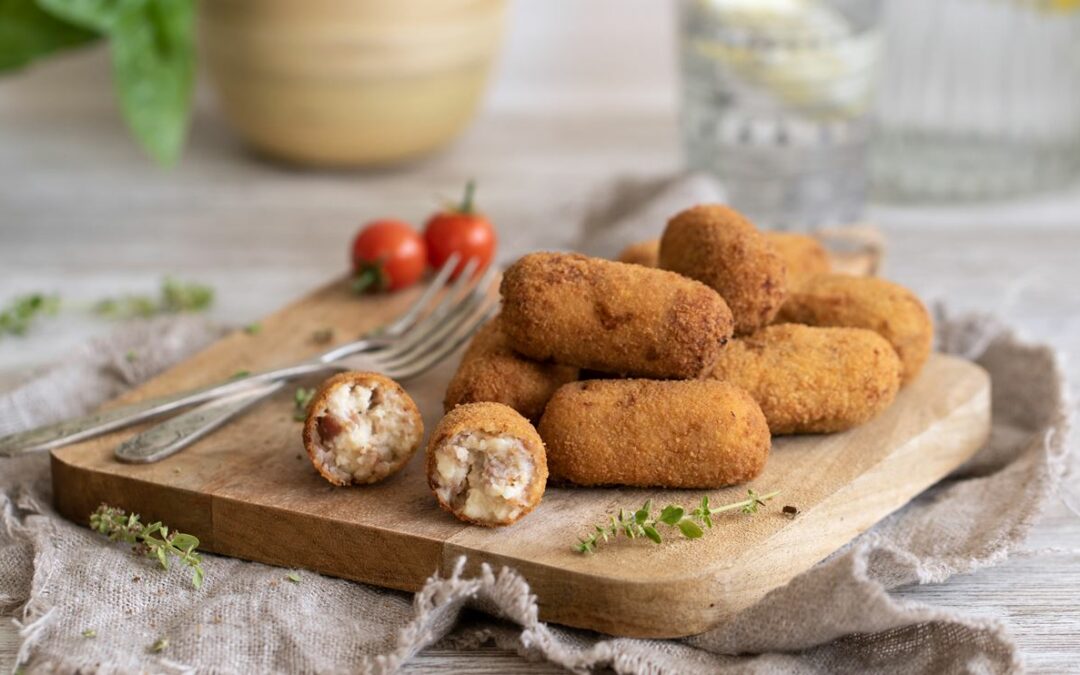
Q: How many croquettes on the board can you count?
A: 10